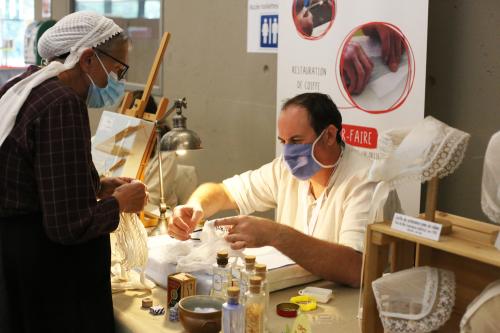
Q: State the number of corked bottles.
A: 5